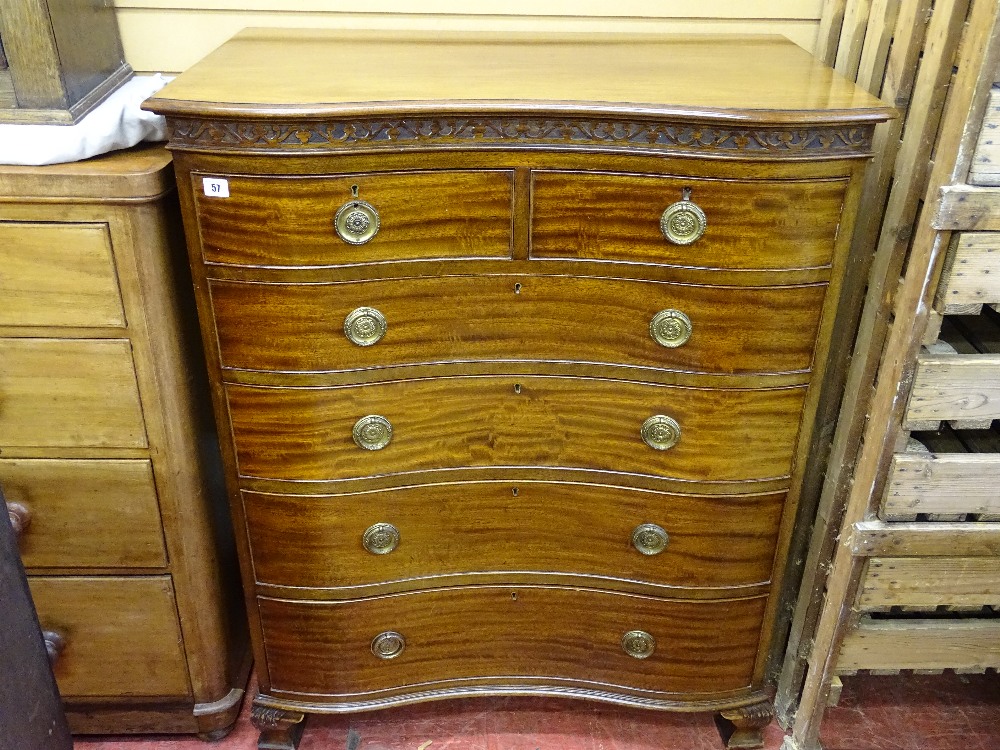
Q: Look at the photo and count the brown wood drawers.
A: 10